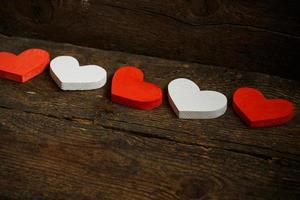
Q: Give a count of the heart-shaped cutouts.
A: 5